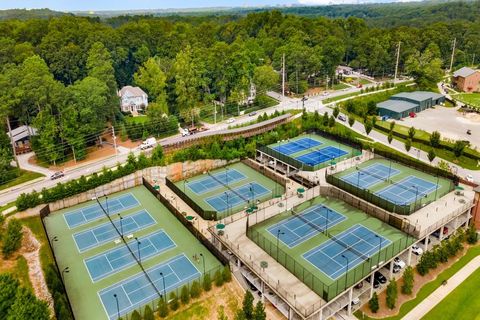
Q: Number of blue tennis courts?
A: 12